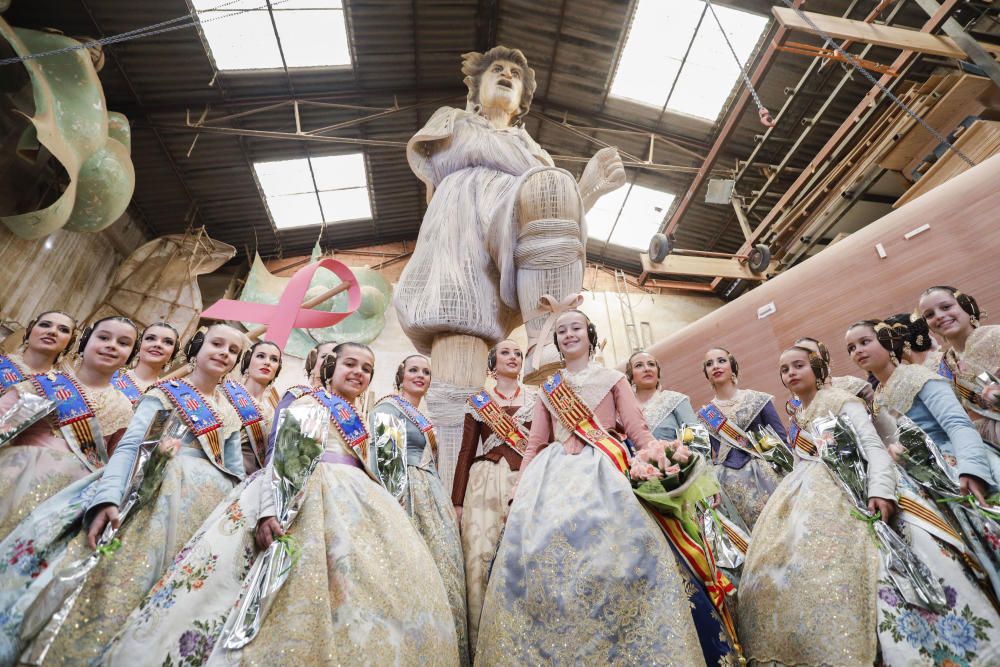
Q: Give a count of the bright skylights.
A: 4